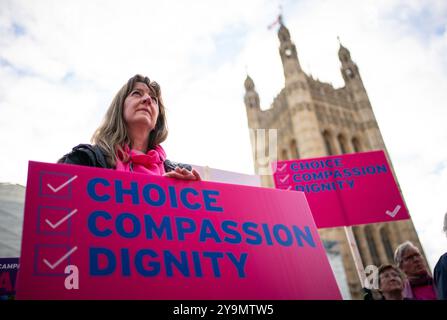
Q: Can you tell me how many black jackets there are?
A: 1